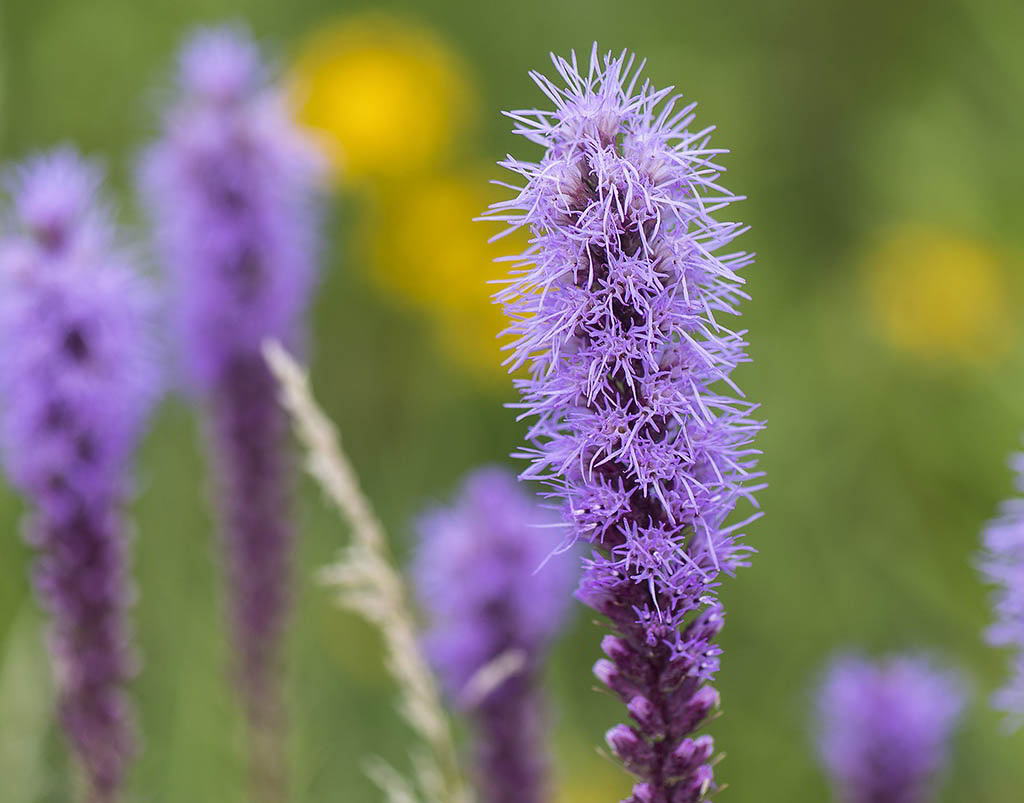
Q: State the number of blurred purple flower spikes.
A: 5